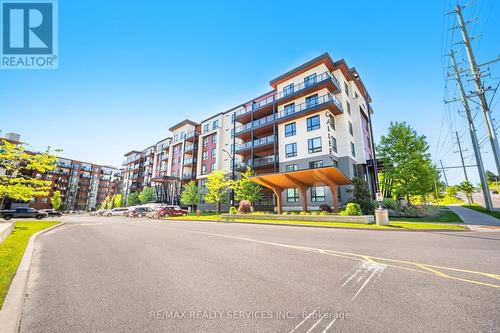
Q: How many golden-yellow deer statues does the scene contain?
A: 0